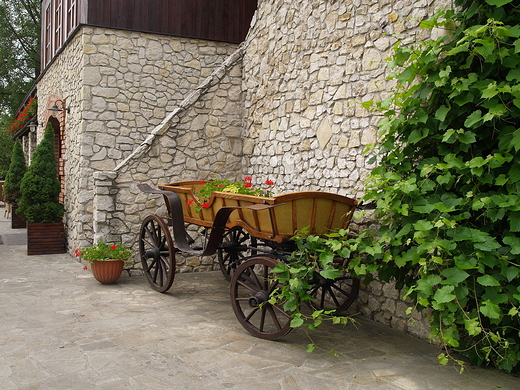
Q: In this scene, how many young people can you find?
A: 0